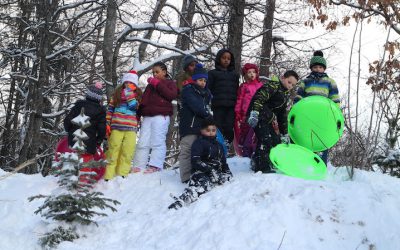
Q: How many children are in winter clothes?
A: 10